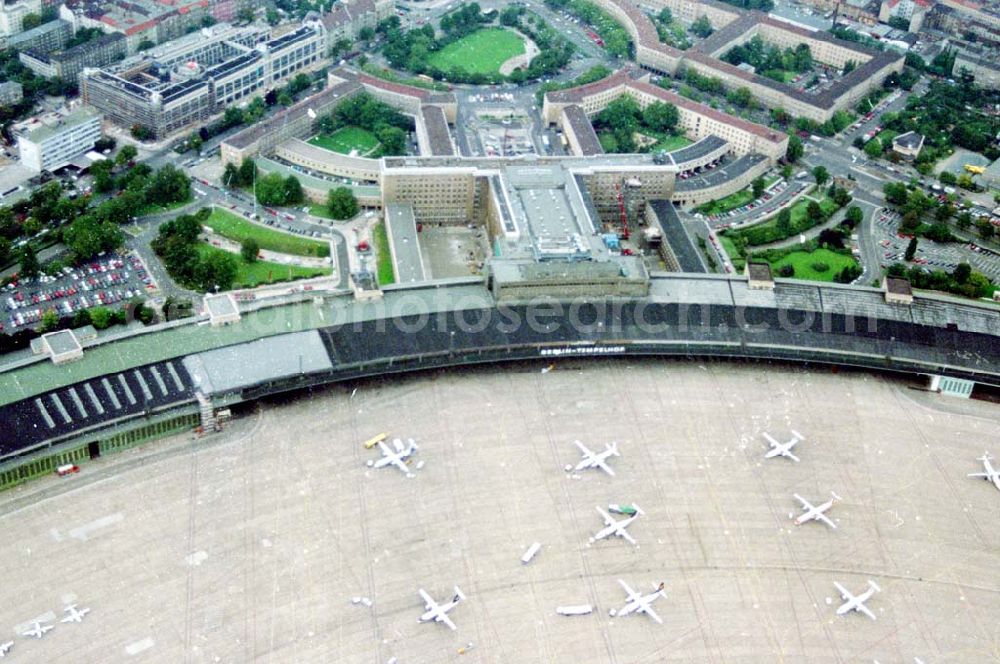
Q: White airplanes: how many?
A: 12